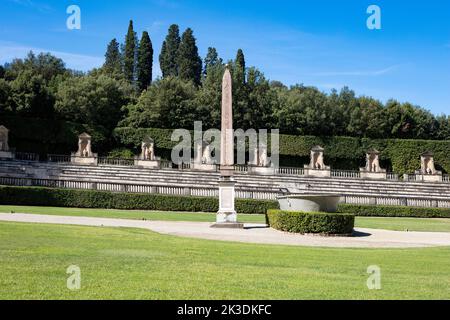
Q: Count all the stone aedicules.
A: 8